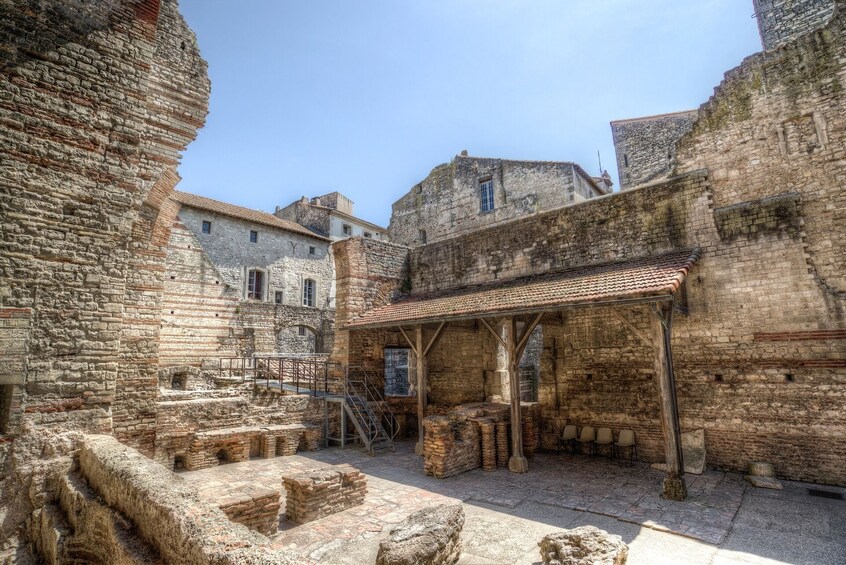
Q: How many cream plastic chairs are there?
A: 4